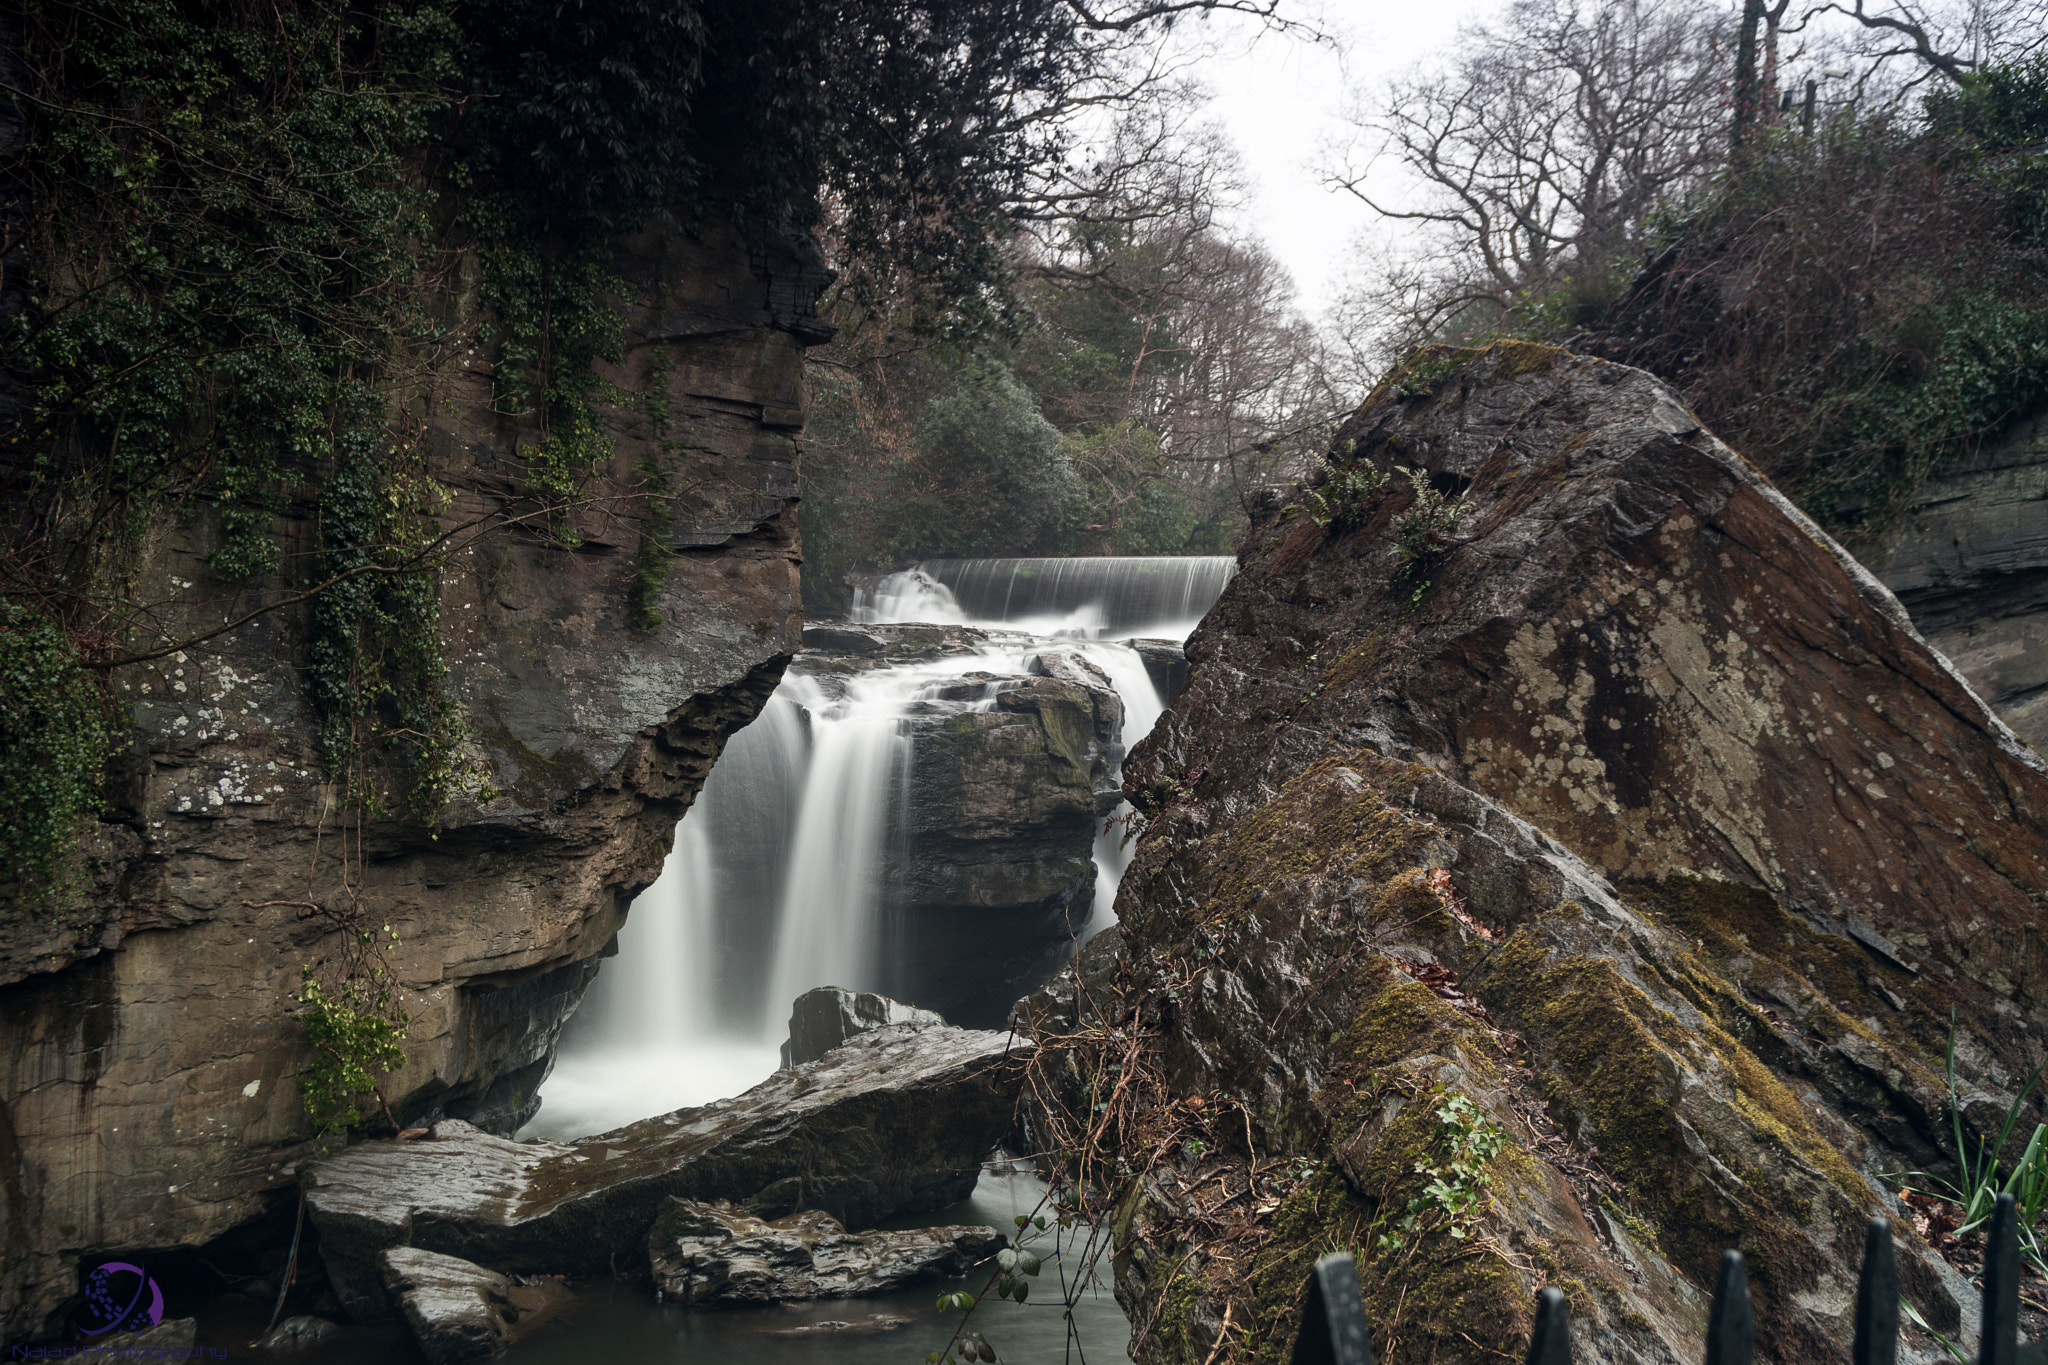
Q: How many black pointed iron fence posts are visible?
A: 5